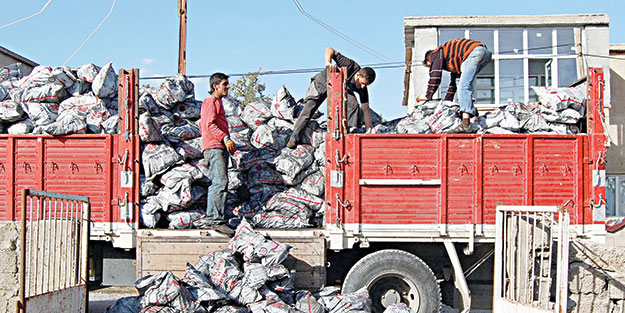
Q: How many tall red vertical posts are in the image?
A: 3